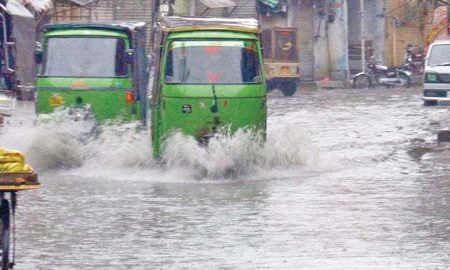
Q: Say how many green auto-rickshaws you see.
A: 2